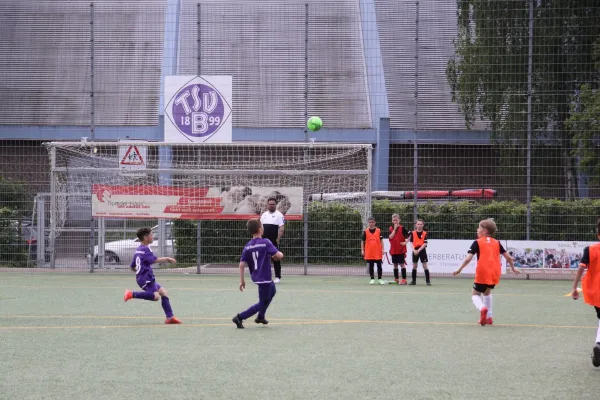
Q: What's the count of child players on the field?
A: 7